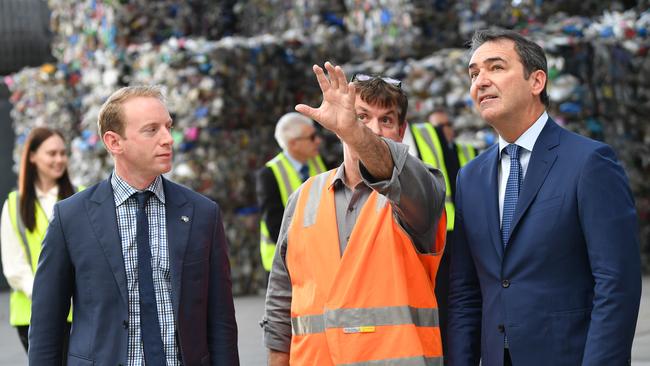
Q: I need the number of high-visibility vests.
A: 5